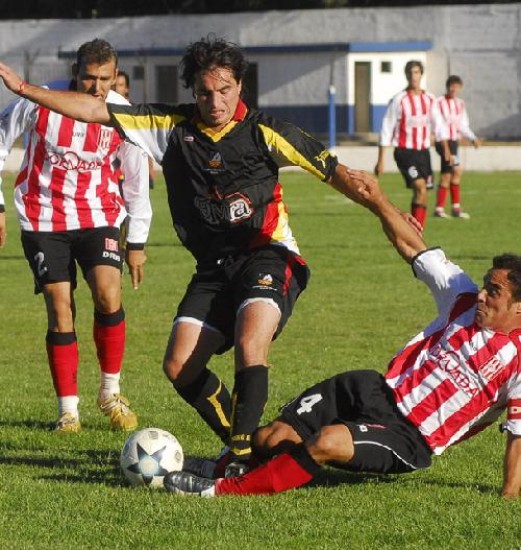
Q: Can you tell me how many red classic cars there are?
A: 0